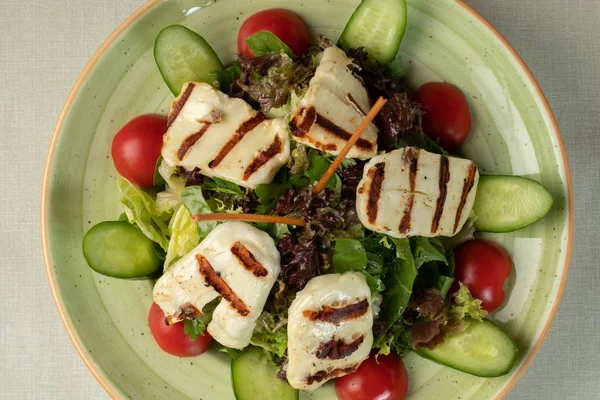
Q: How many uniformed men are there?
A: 0